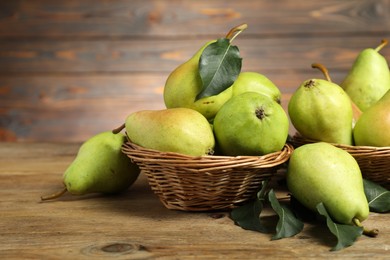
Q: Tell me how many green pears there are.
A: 9